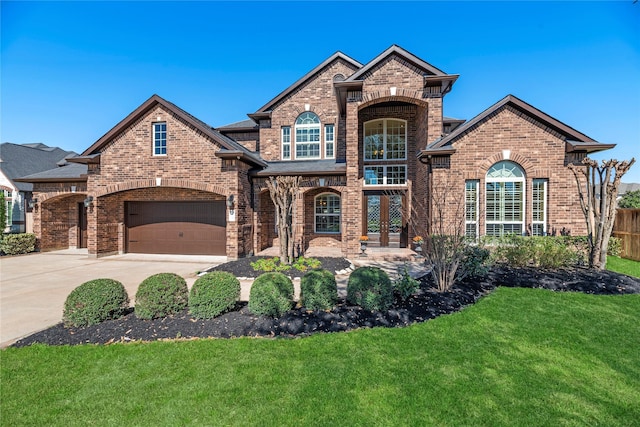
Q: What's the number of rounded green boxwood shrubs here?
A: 6